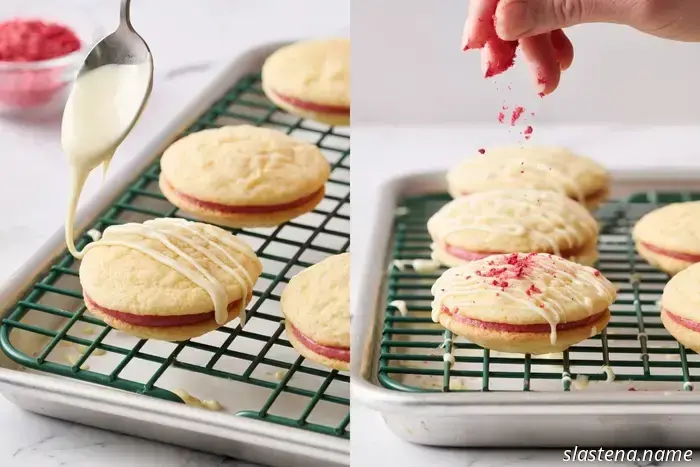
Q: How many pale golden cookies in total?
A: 9